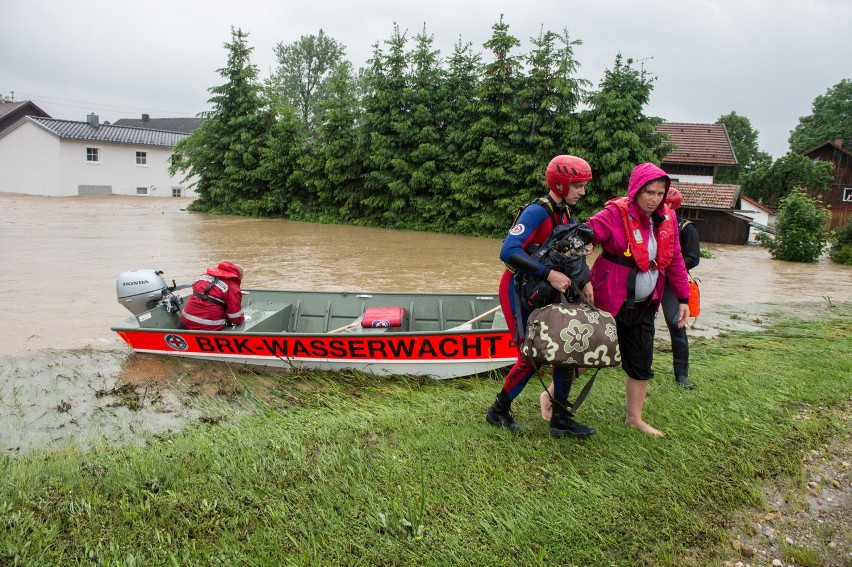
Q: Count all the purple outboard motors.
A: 0